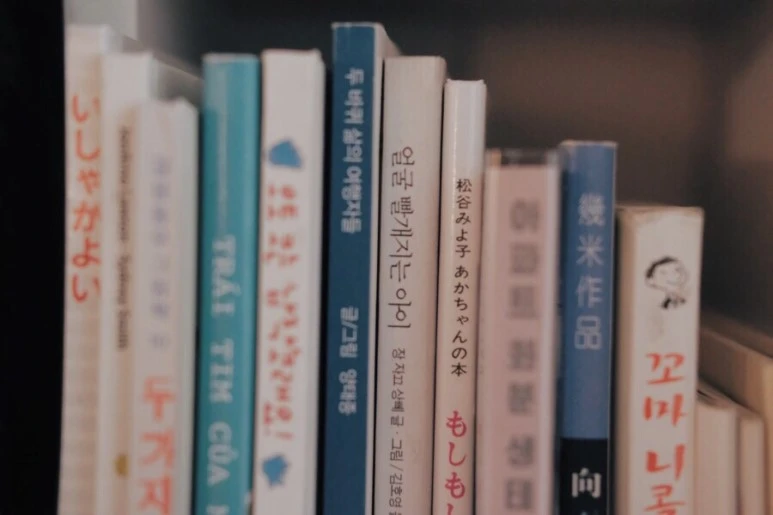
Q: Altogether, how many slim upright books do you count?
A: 11